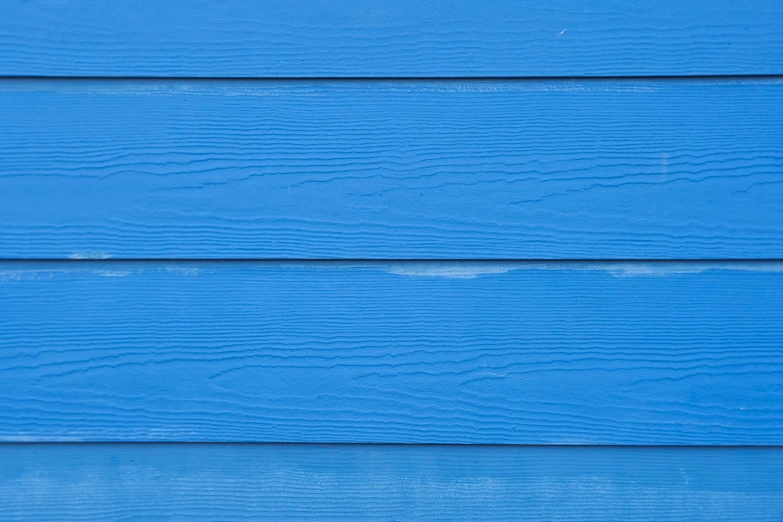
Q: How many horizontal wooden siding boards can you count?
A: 4